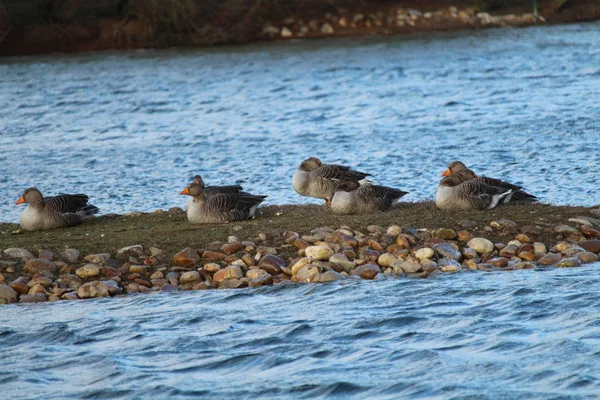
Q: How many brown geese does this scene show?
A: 7